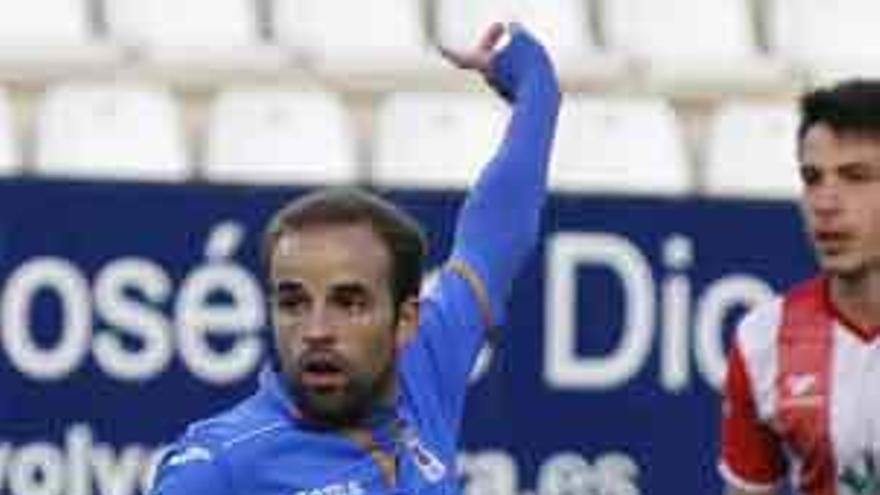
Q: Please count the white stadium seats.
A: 12